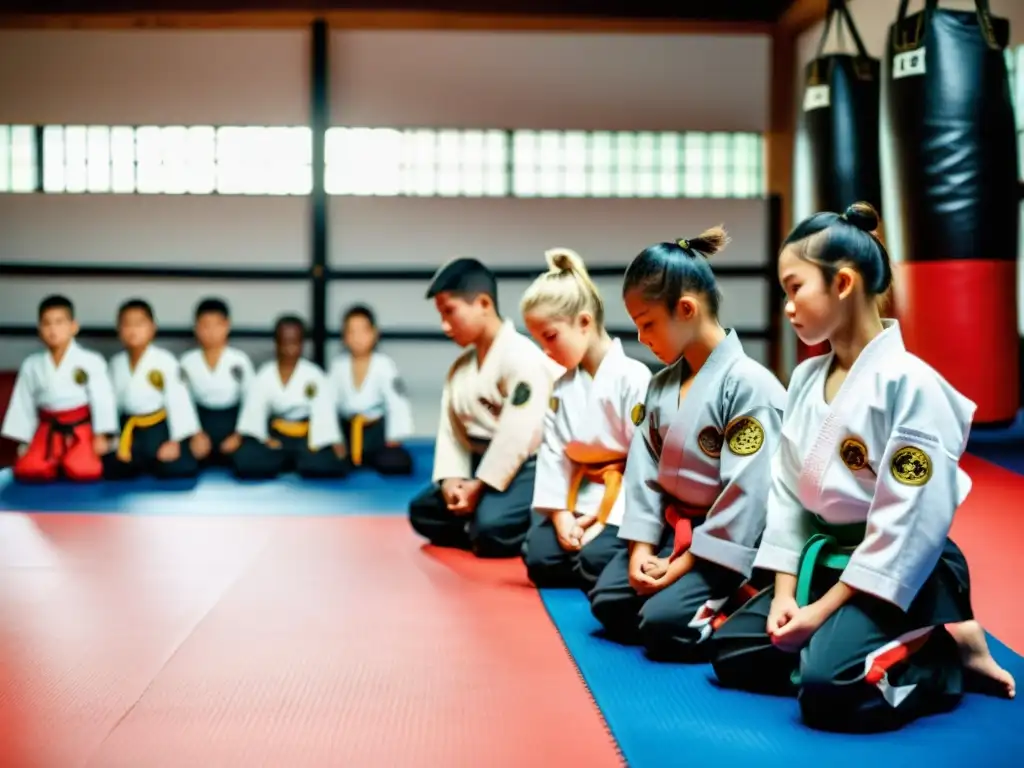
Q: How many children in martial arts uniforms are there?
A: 9